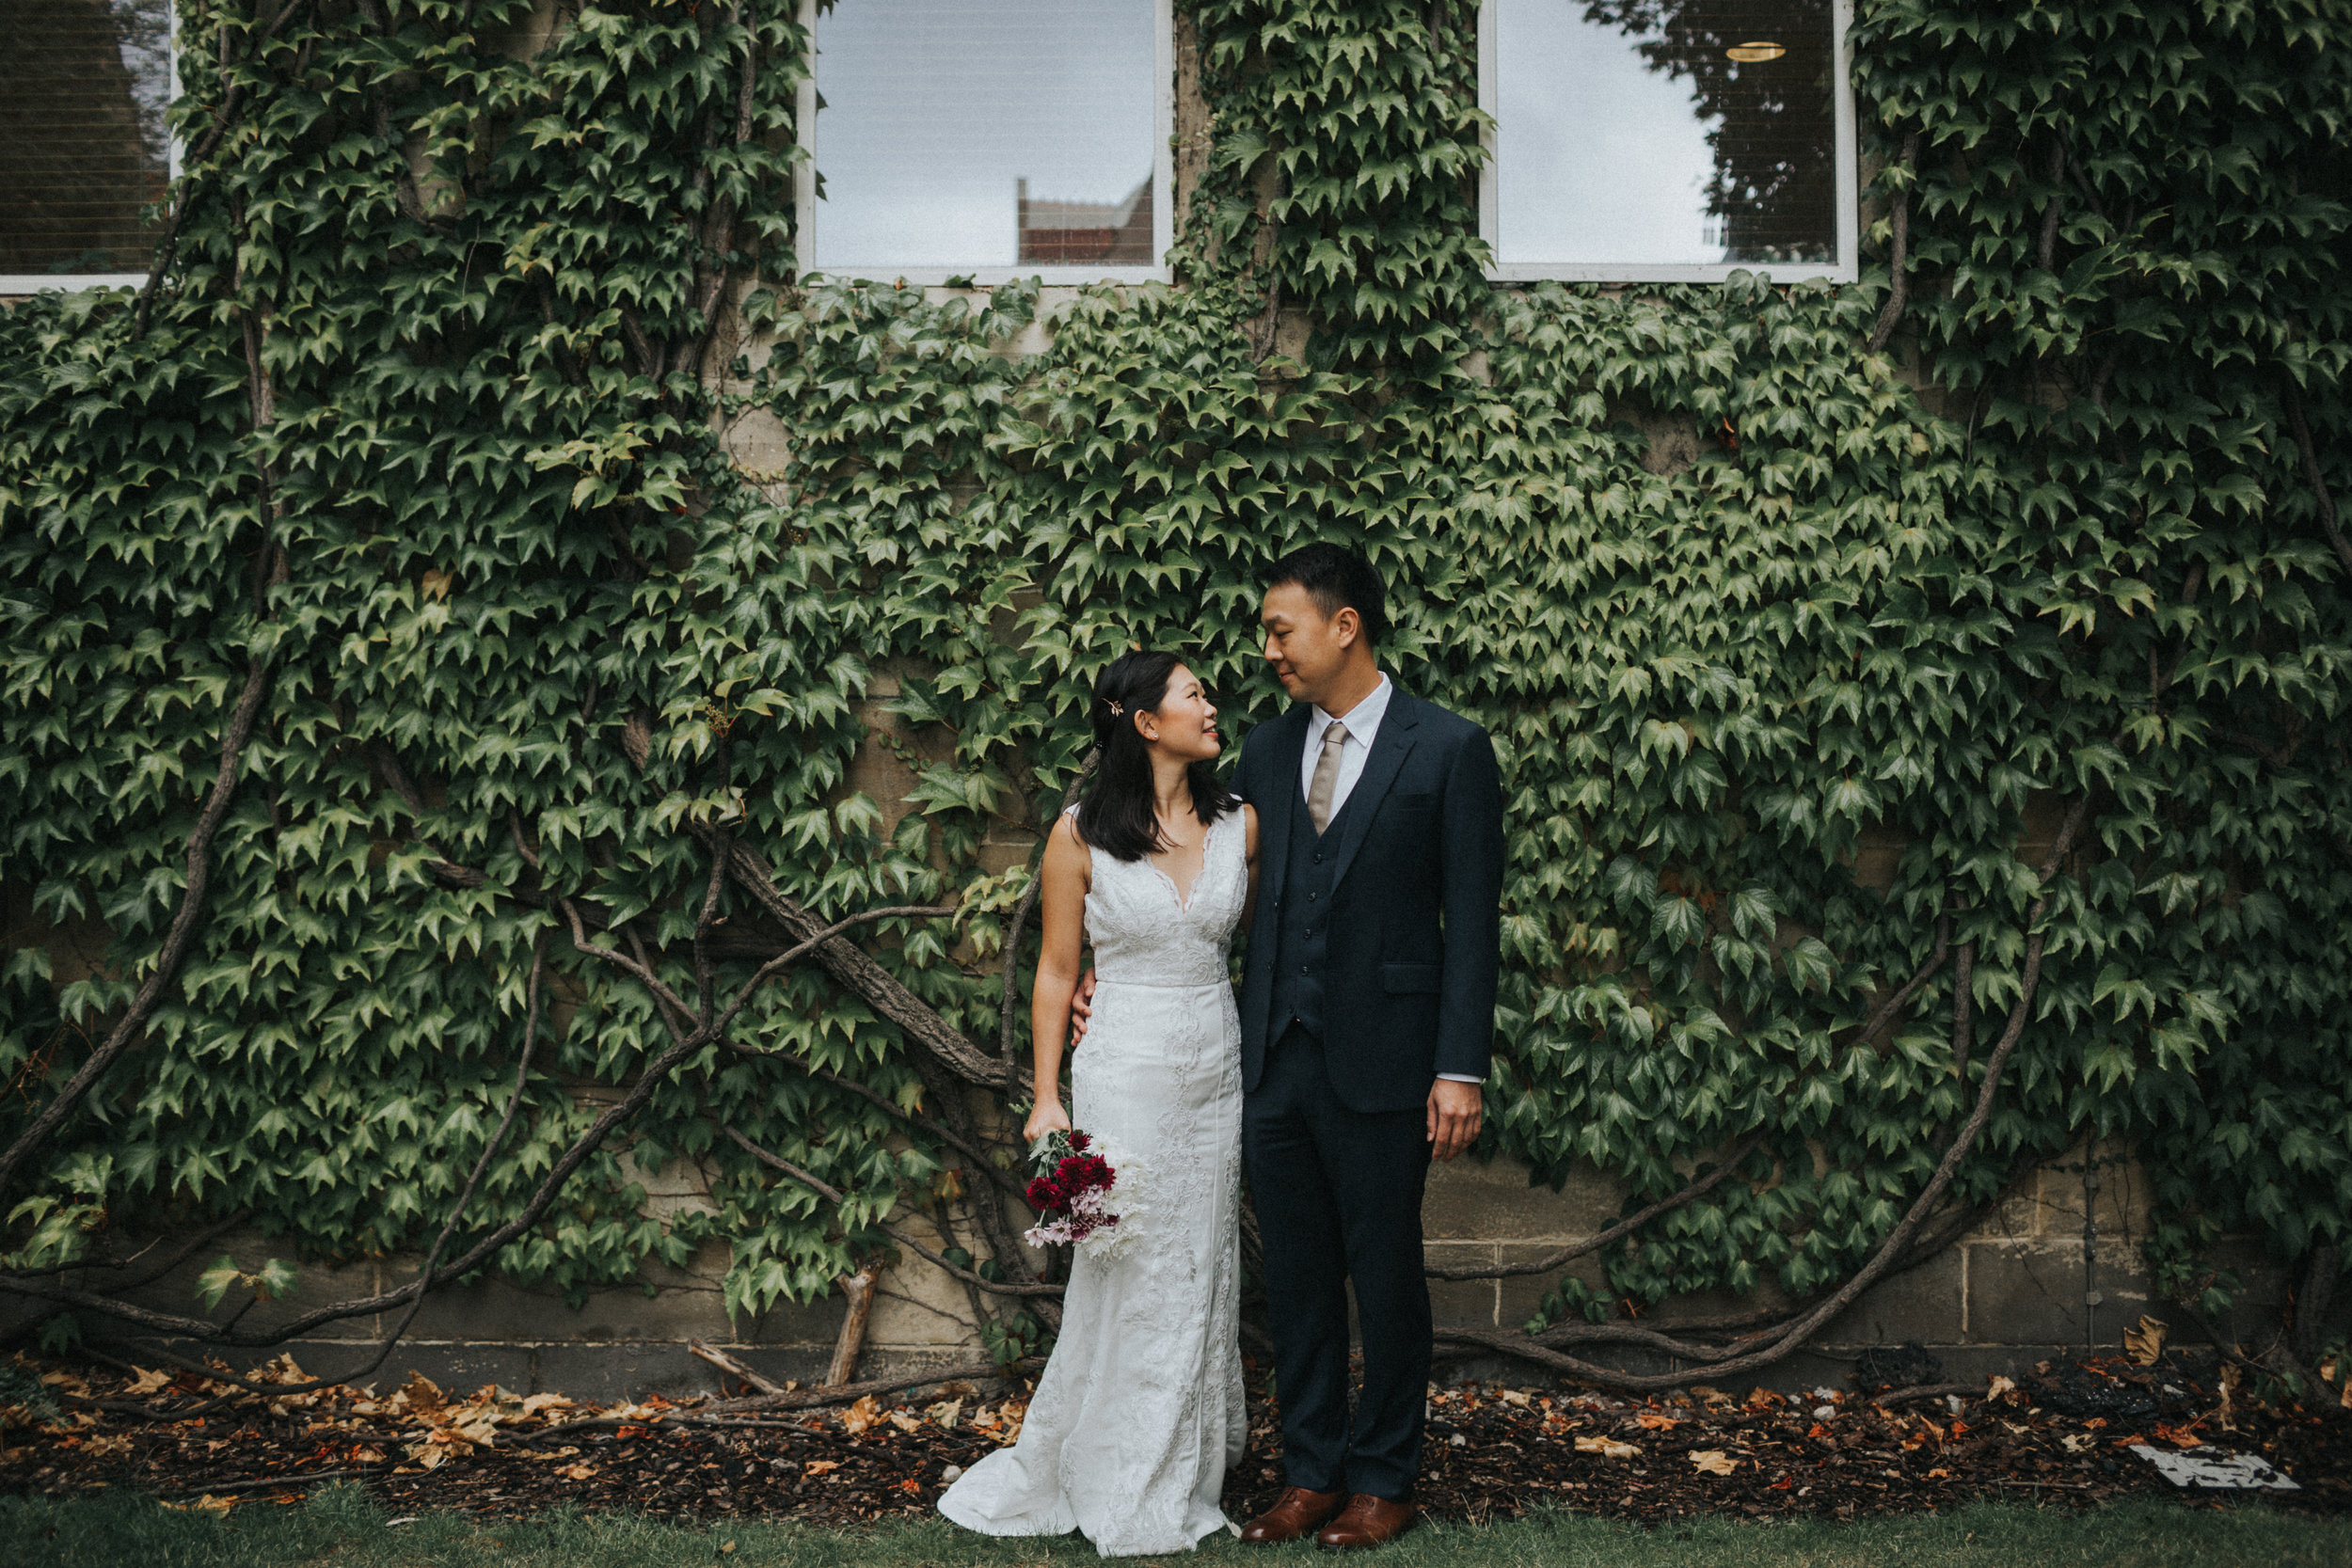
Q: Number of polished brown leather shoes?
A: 2